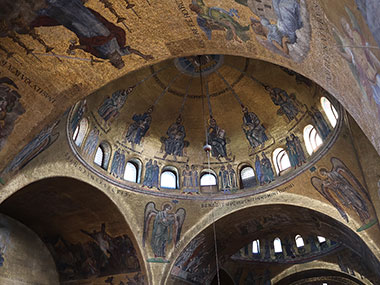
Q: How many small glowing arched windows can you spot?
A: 13